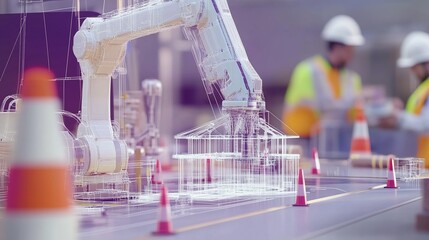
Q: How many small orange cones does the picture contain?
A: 5